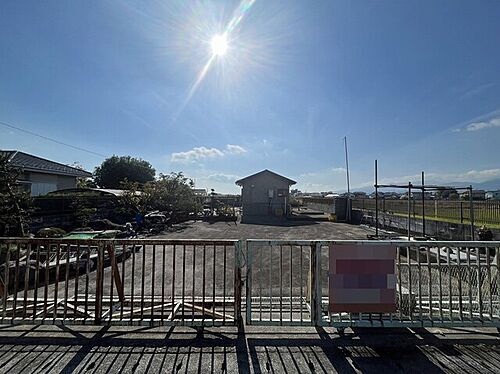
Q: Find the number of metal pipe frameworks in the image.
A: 1